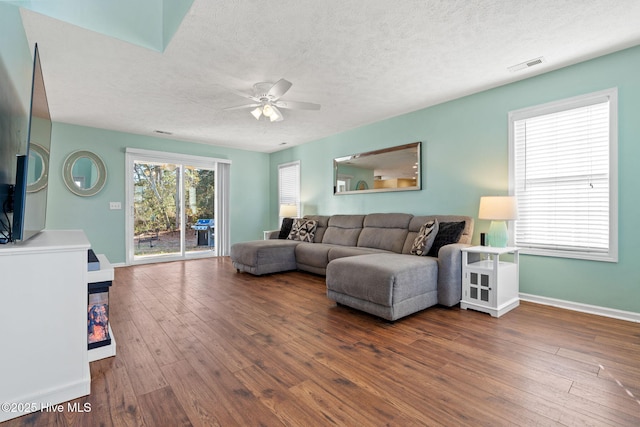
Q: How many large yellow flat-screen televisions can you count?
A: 0